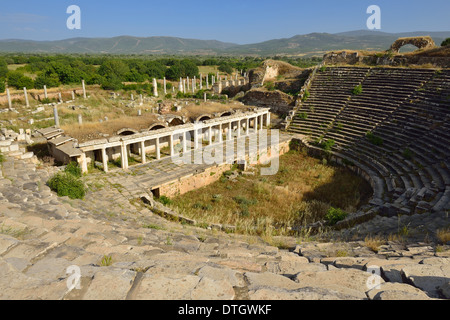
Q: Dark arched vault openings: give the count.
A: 5